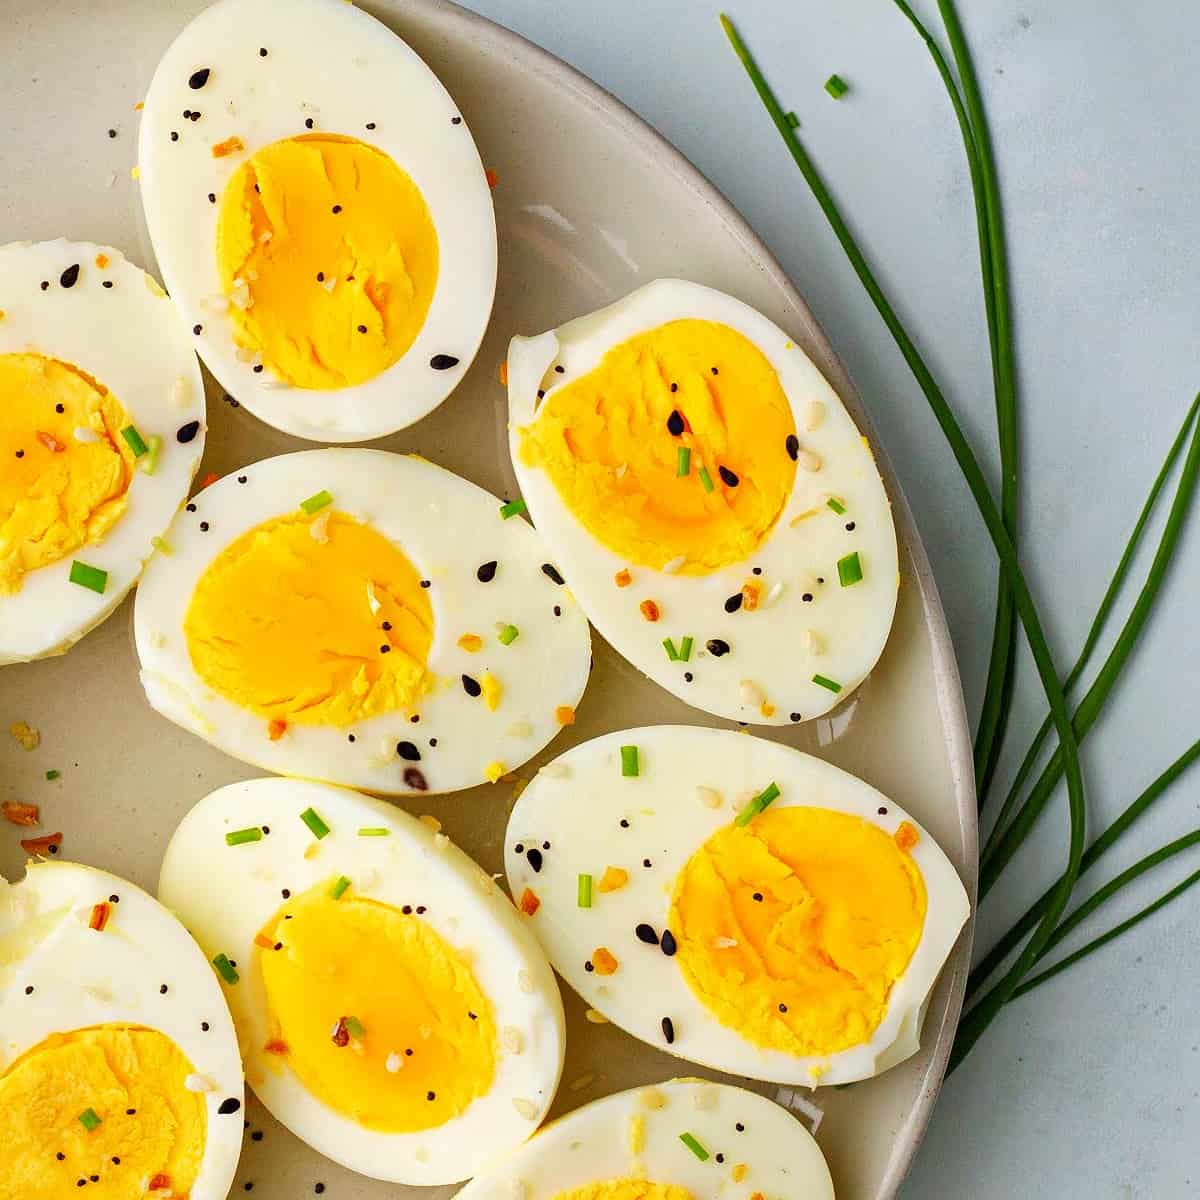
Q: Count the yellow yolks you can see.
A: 8